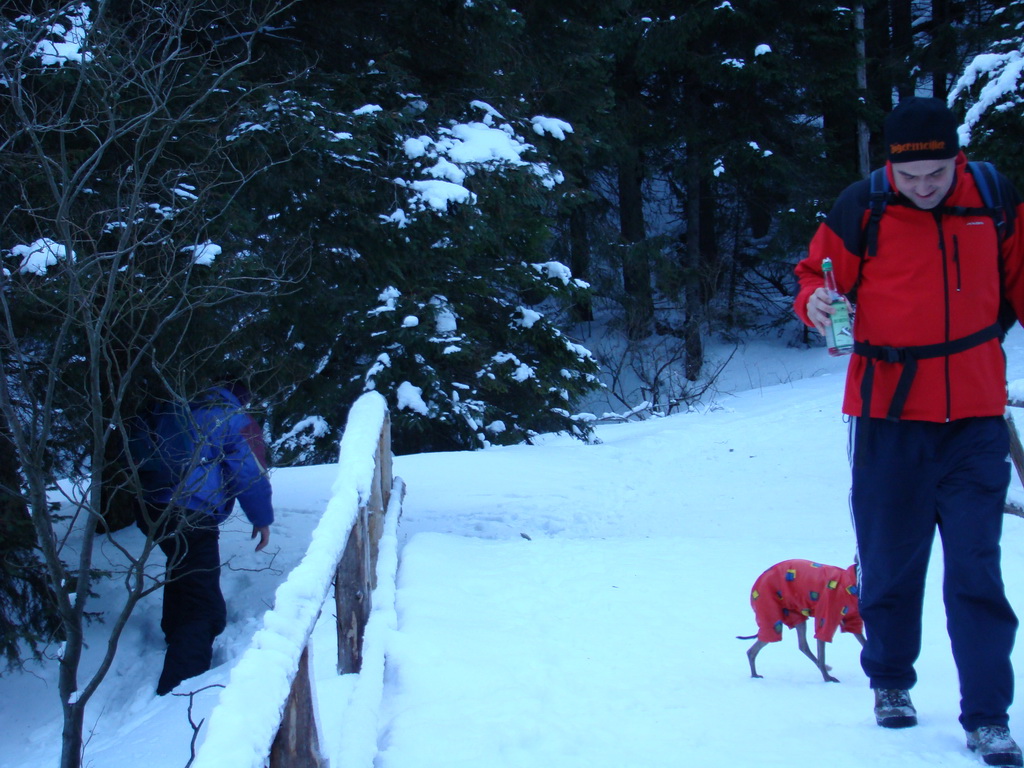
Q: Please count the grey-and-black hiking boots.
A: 2